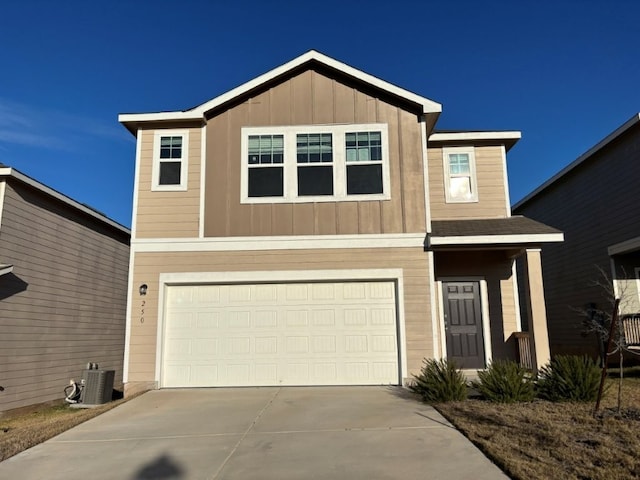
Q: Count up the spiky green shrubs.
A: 3